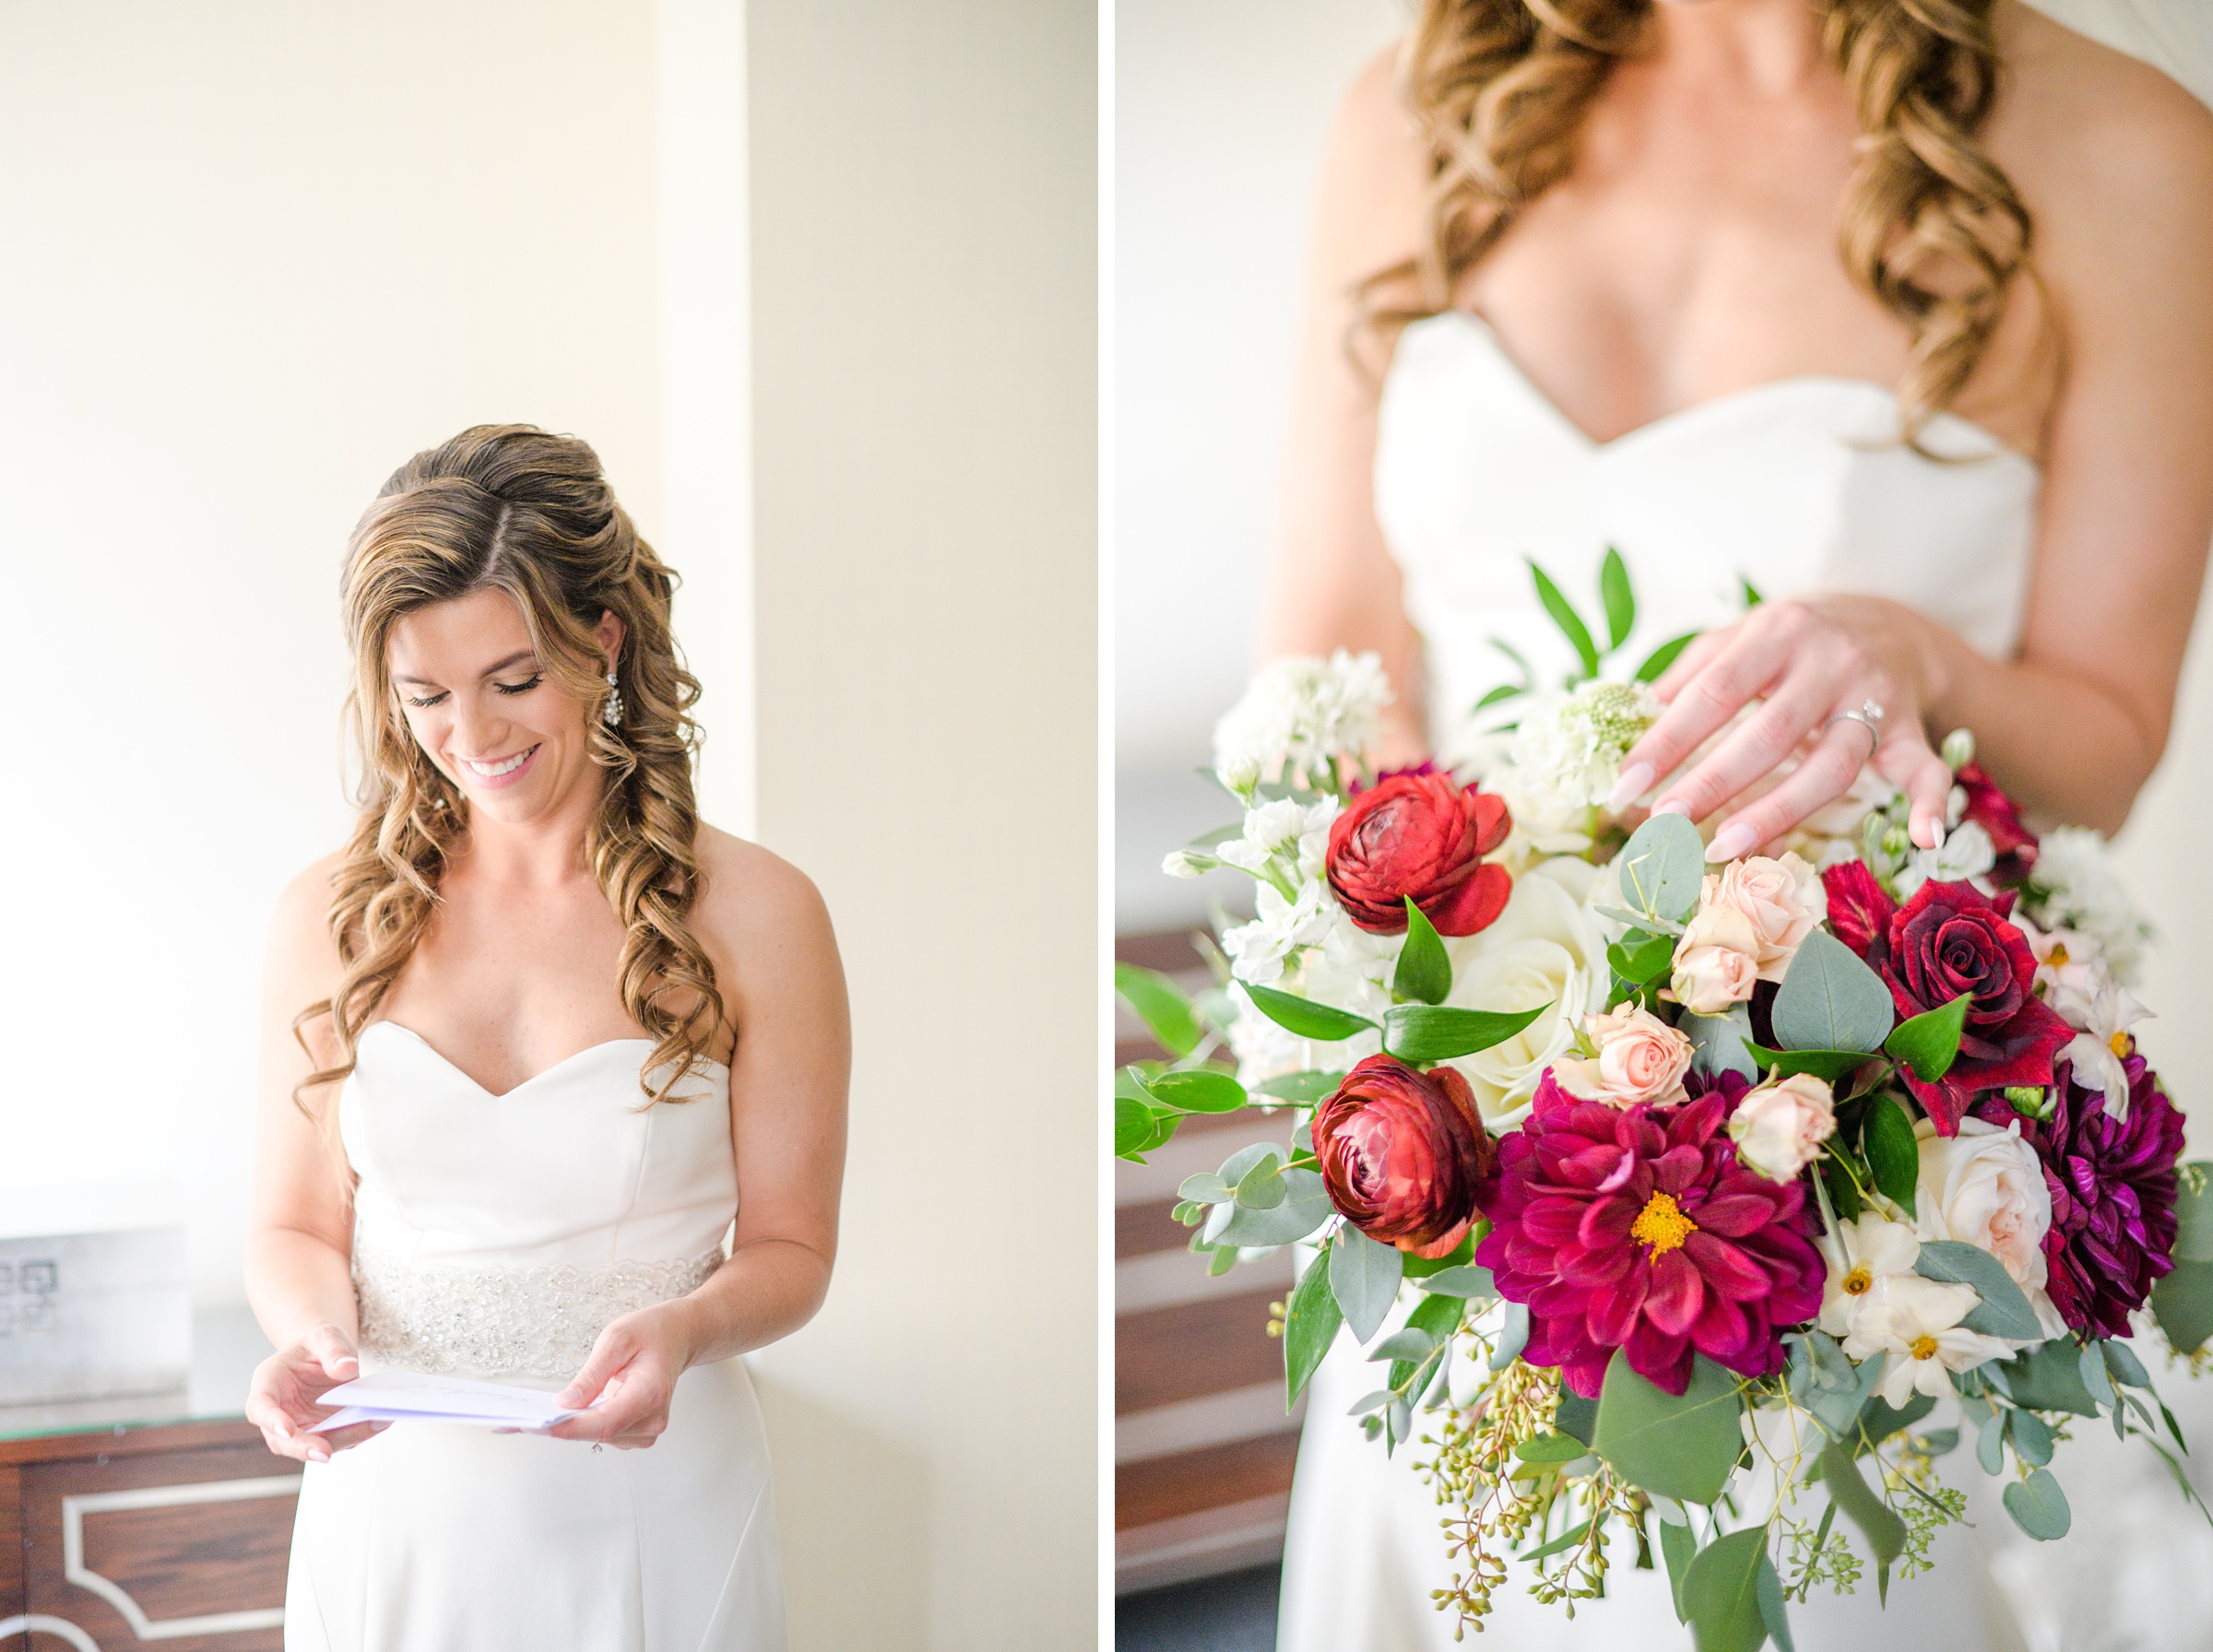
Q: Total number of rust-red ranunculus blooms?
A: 2